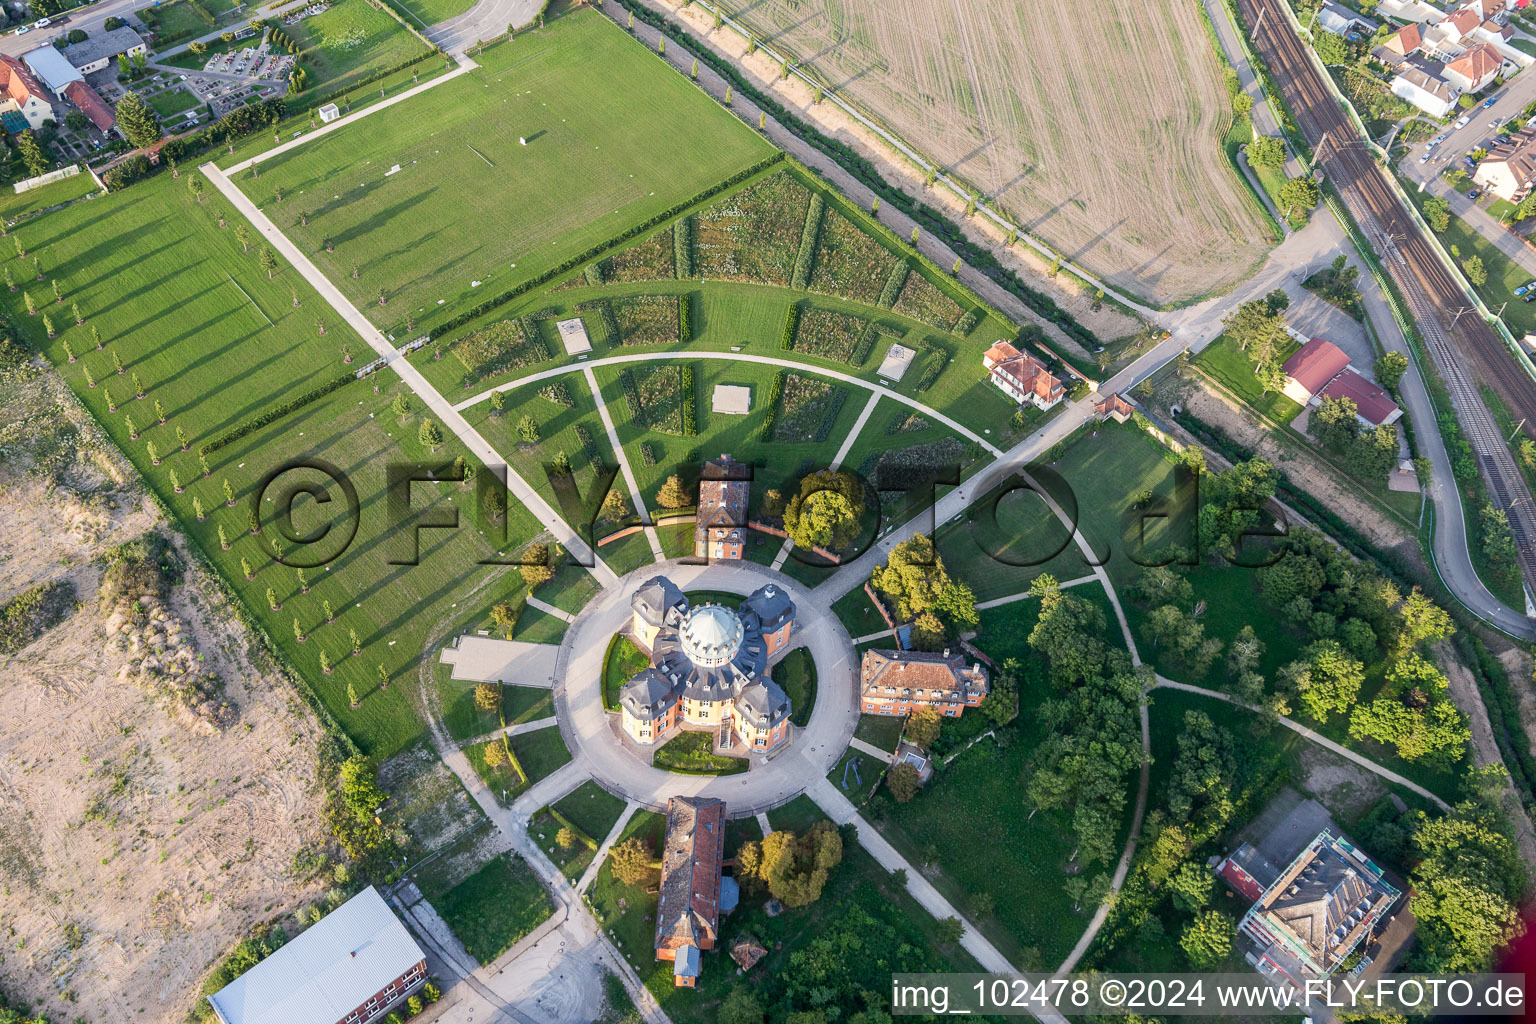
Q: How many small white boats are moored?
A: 0